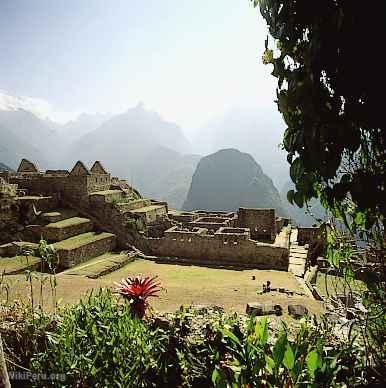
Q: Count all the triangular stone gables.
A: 3